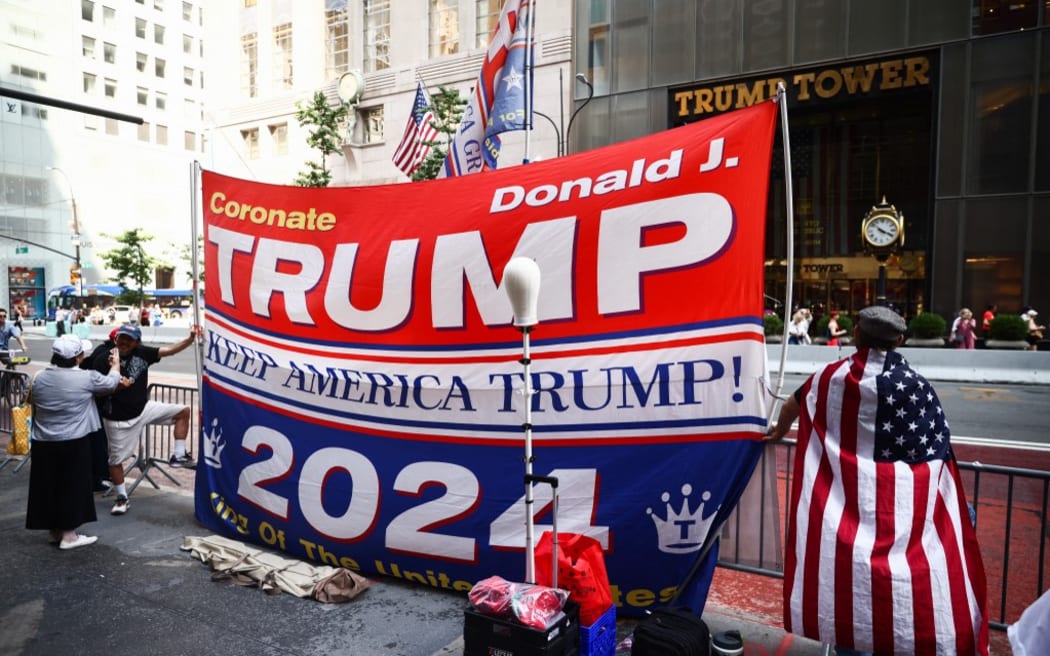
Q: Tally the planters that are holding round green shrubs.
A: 4